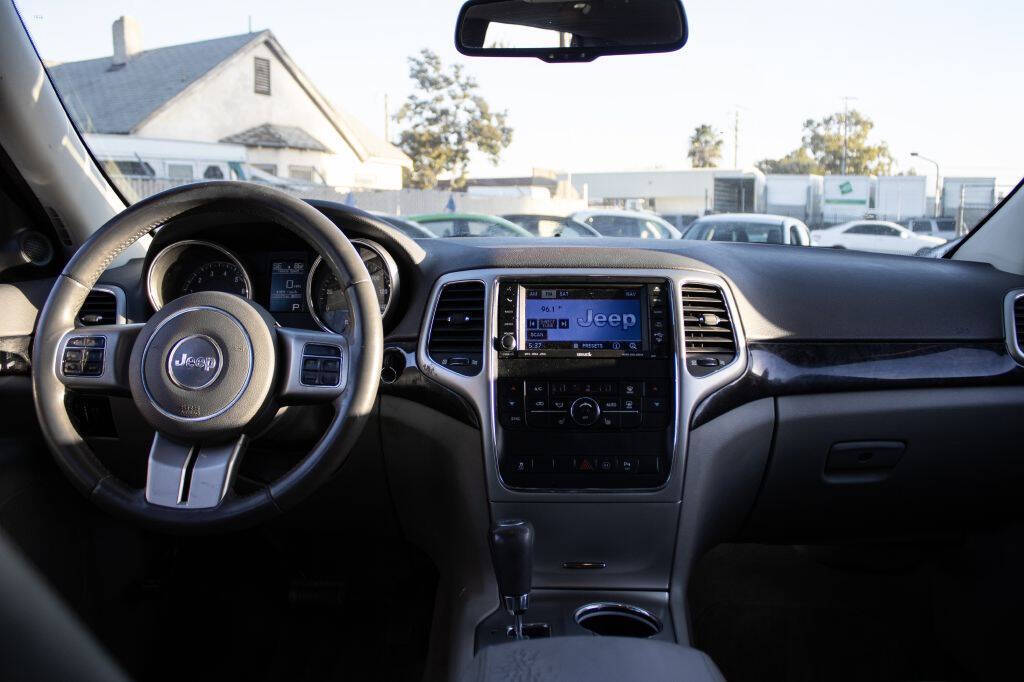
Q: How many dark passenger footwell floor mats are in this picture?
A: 1